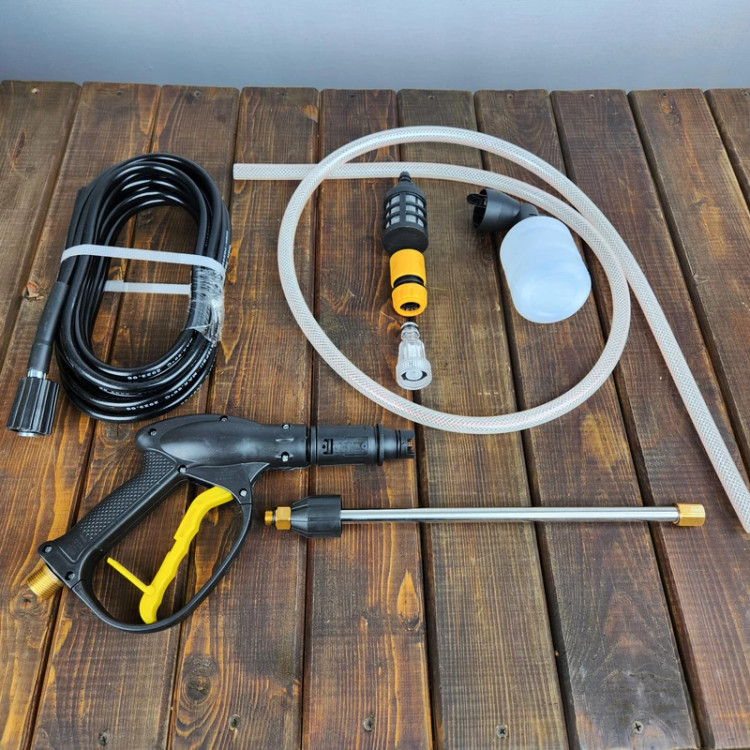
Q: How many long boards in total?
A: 10